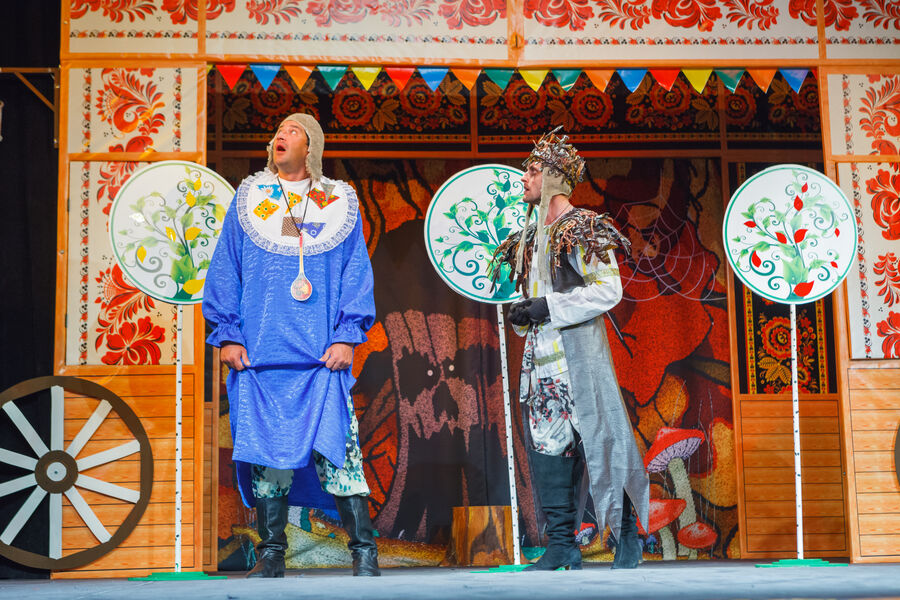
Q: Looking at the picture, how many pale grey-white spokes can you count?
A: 10